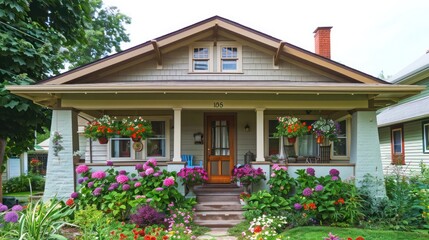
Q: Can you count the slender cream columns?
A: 2